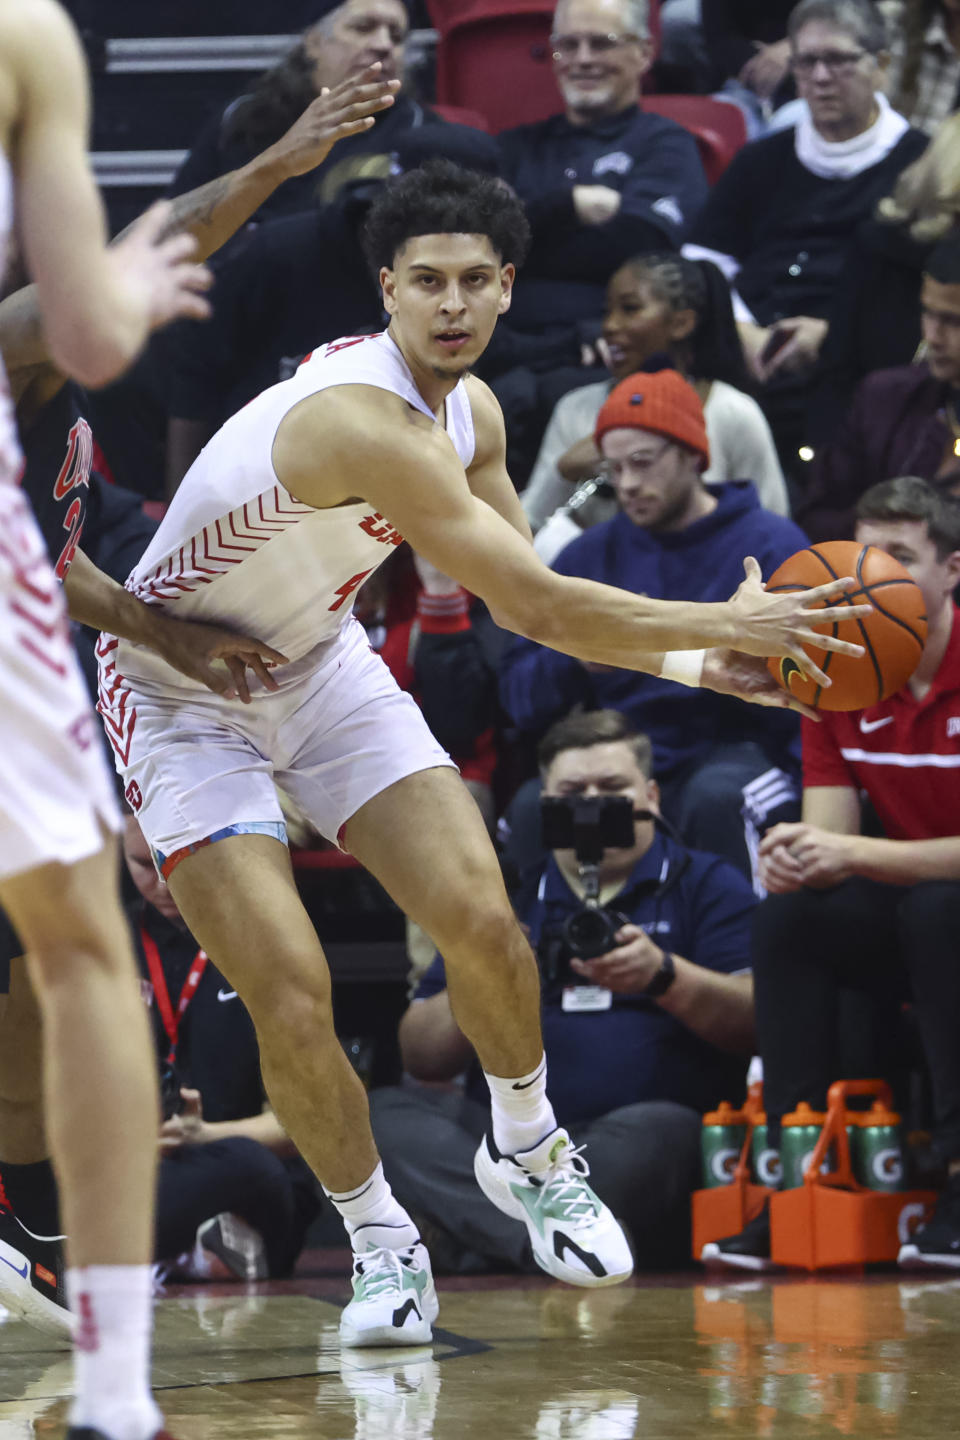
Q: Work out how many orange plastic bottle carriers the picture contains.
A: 2